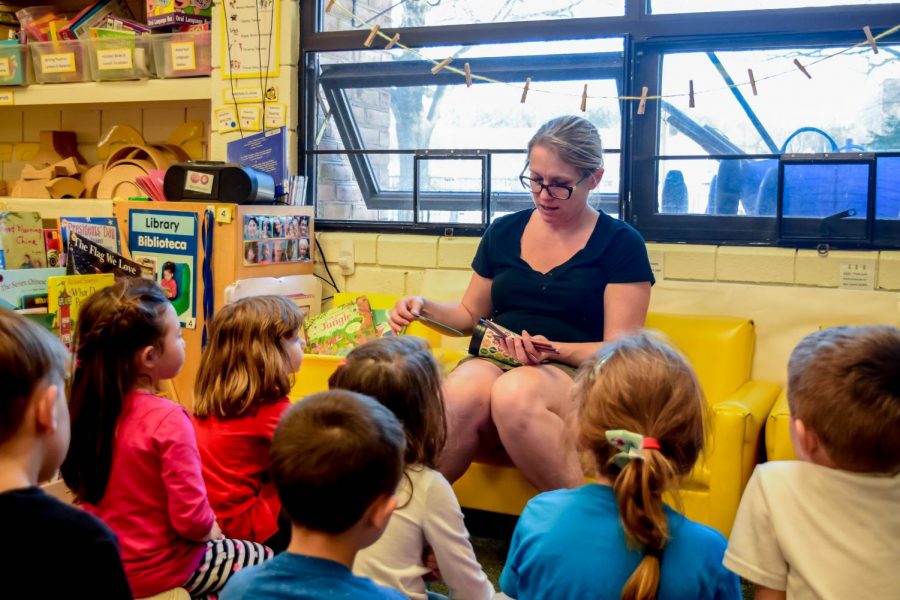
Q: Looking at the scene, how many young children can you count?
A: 7